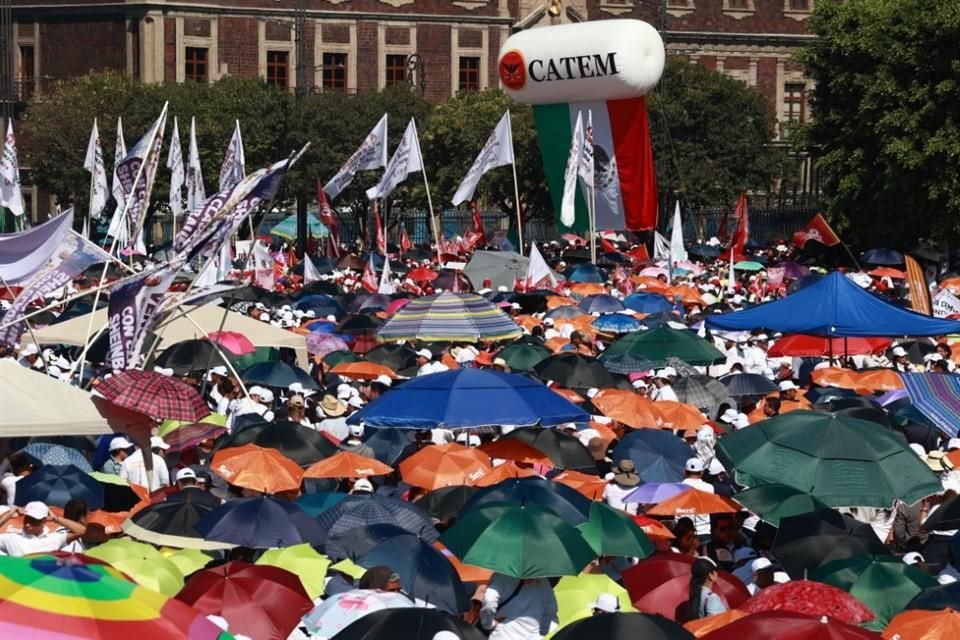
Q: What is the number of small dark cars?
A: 0